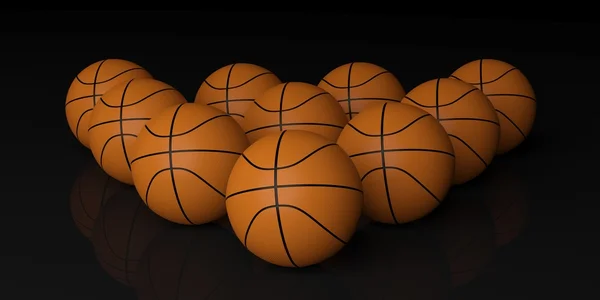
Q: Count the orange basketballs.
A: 10